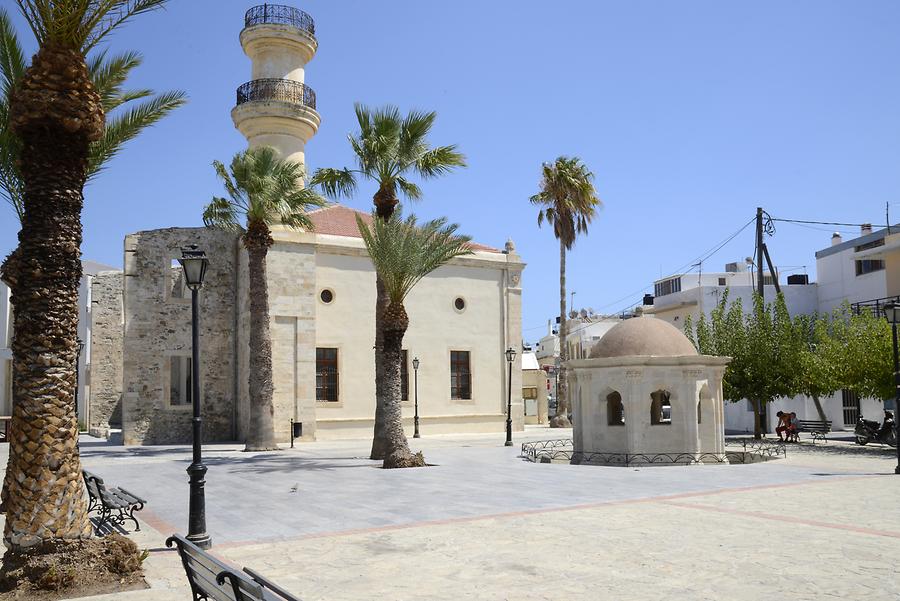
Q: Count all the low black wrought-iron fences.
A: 1